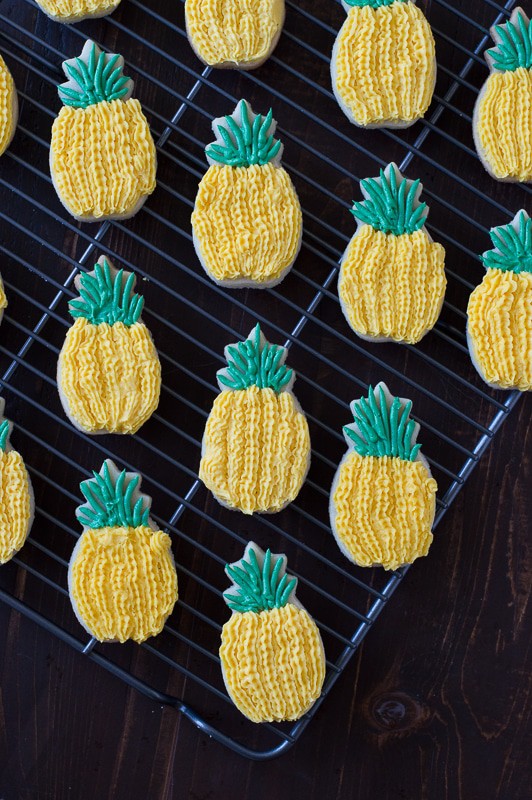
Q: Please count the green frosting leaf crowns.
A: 12